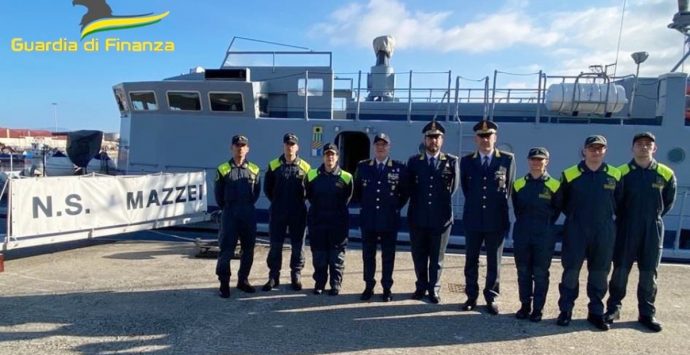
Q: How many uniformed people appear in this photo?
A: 9